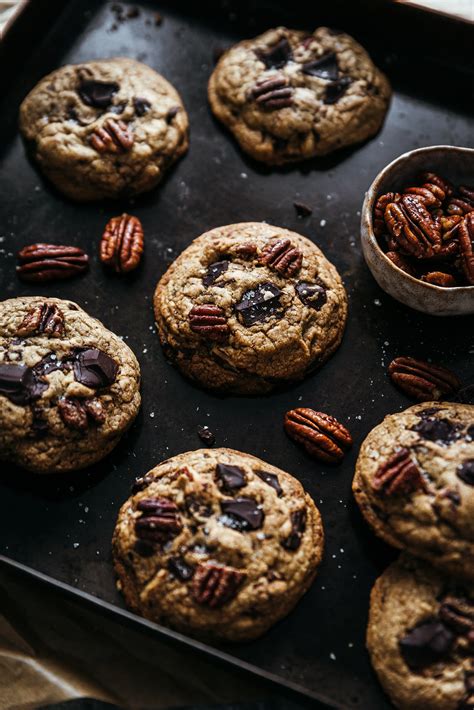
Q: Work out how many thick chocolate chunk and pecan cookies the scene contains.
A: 7